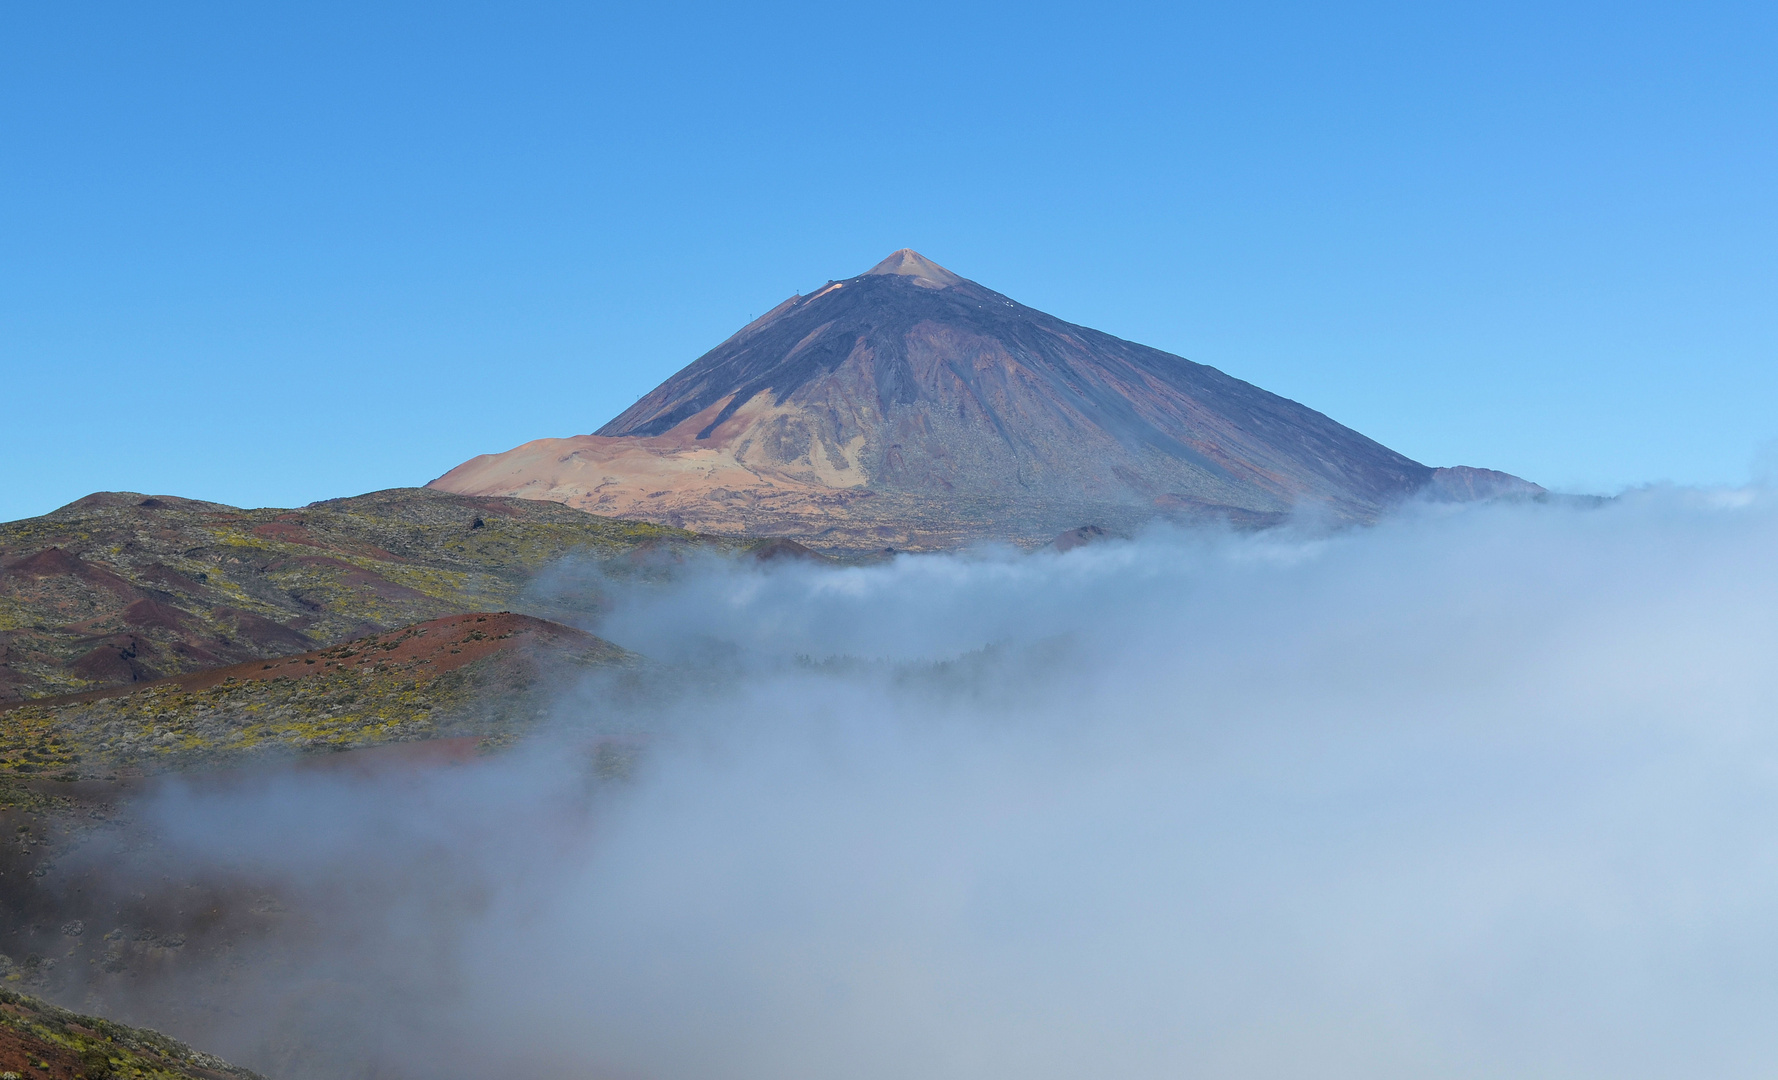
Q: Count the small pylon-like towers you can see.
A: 3